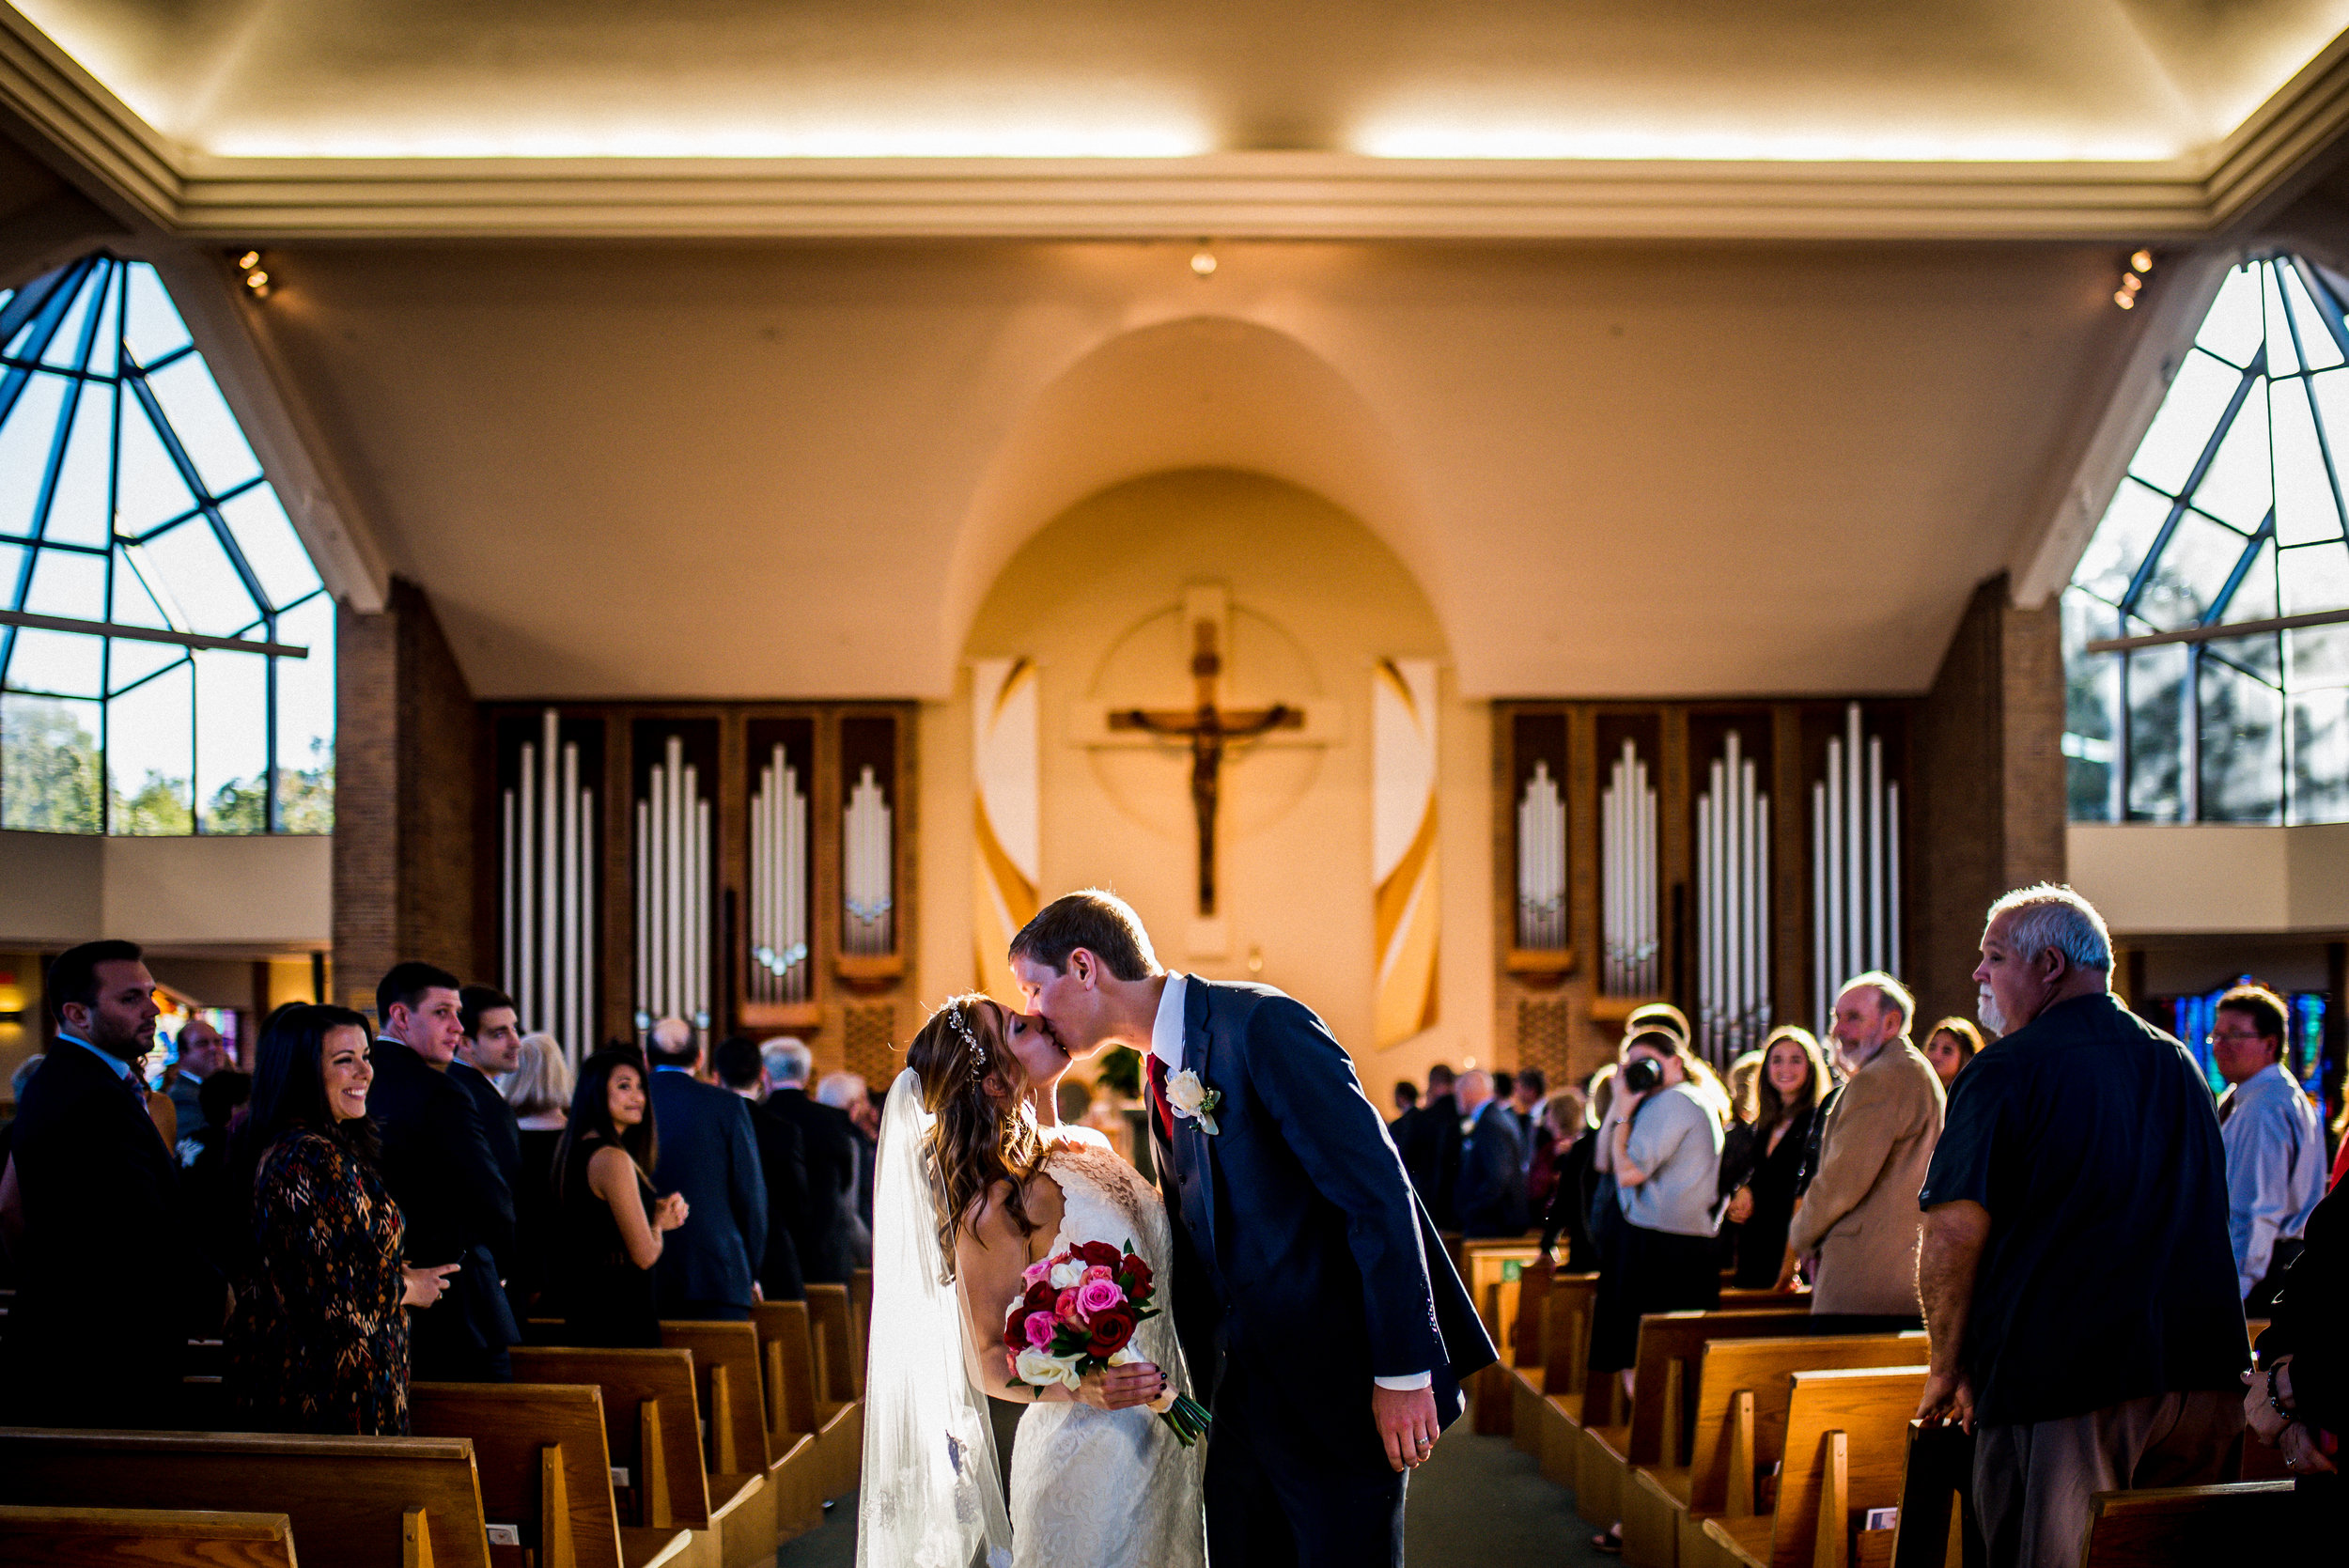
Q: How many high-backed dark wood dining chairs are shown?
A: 0